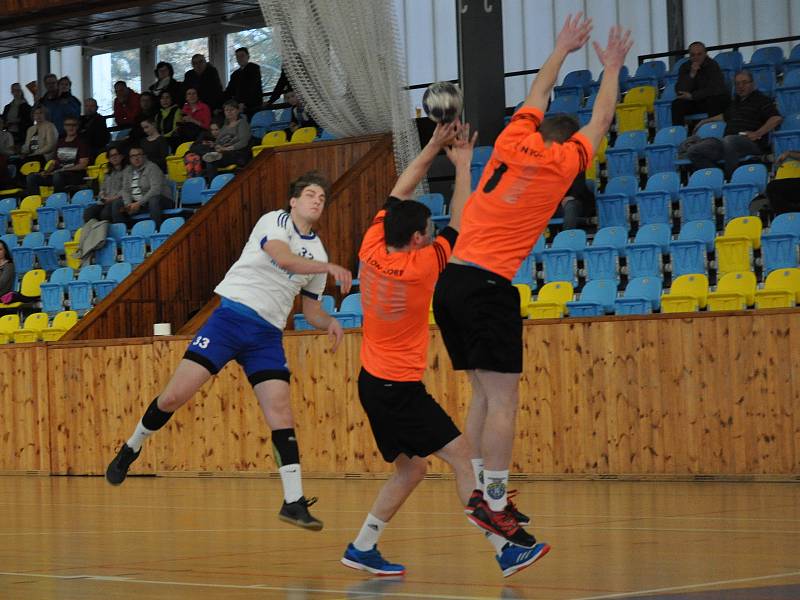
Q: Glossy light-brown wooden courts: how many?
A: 1